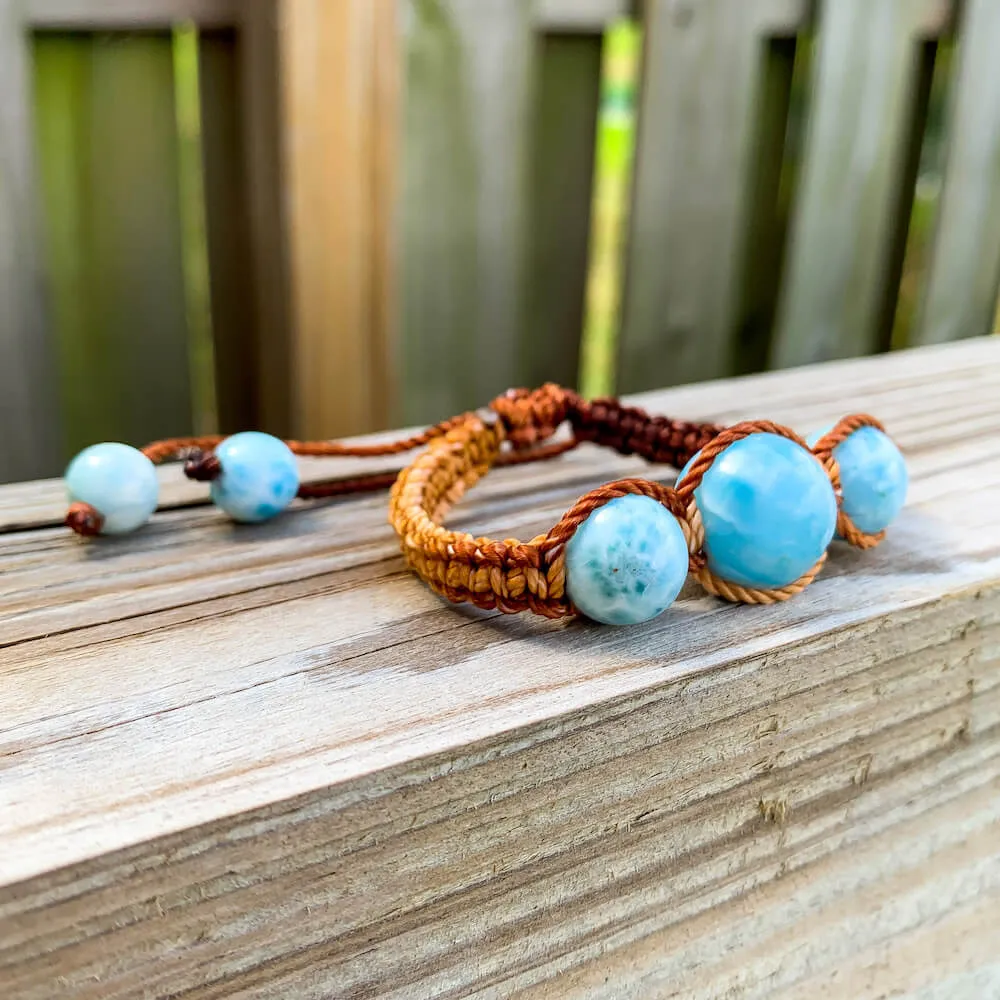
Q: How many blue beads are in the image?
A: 5